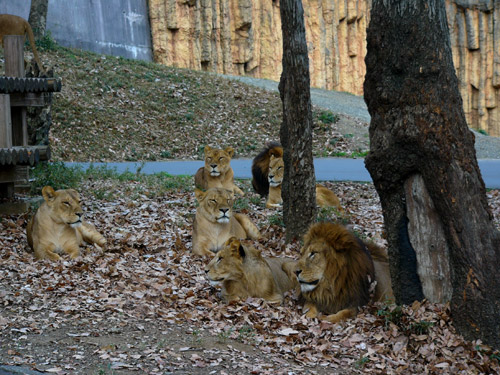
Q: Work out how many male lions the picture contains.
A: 2